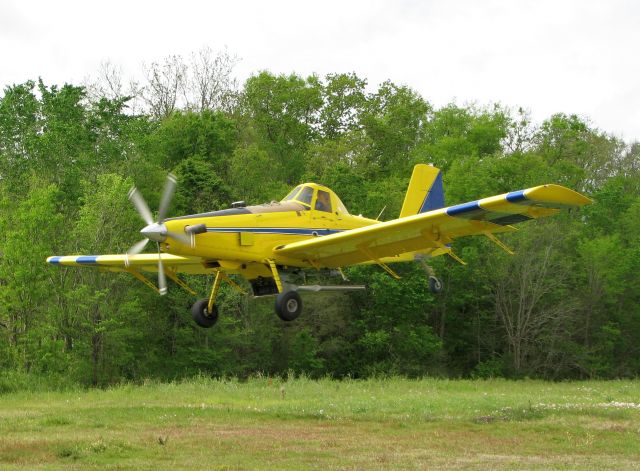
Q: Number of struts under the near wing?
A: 3